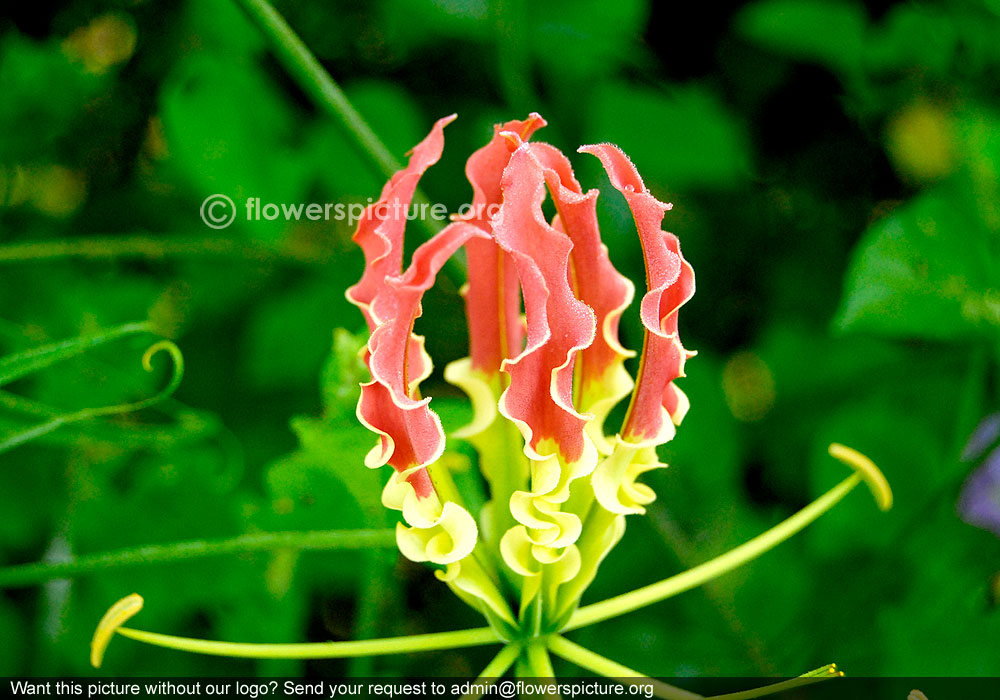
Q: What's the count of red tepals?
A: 6